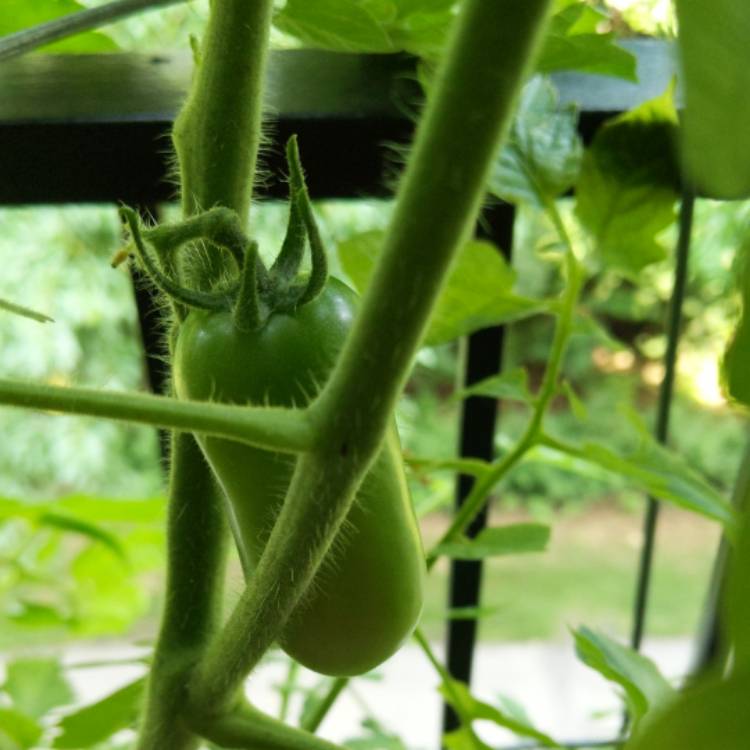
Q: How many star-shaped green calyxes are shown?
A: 1